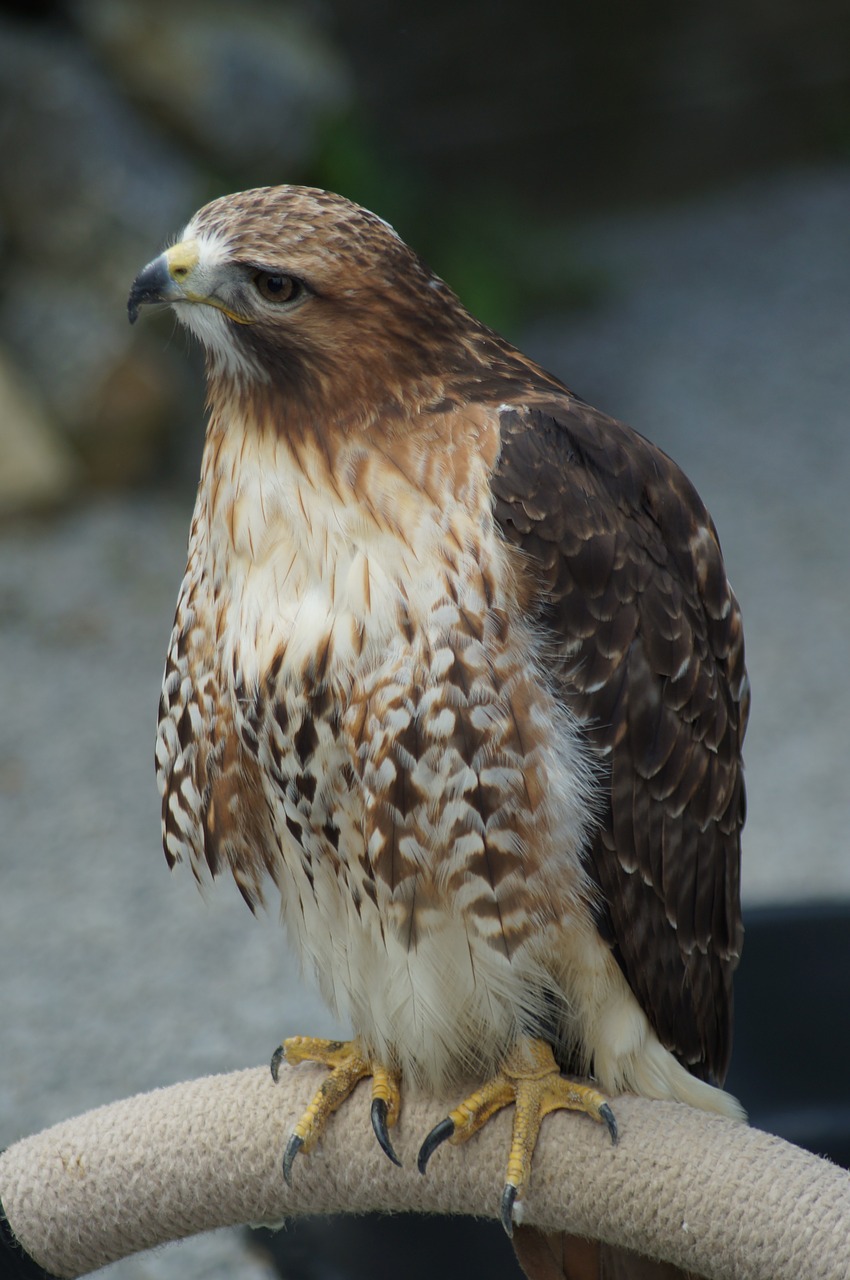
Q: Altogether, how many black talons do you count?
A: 6